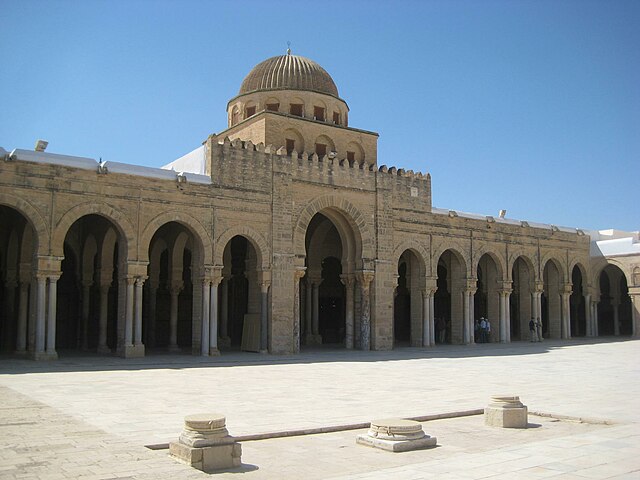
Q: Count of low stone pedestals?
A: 3